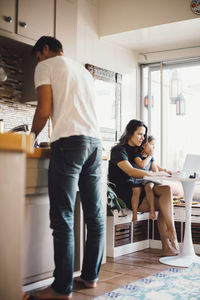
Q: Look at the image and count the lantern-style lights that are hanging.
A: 3